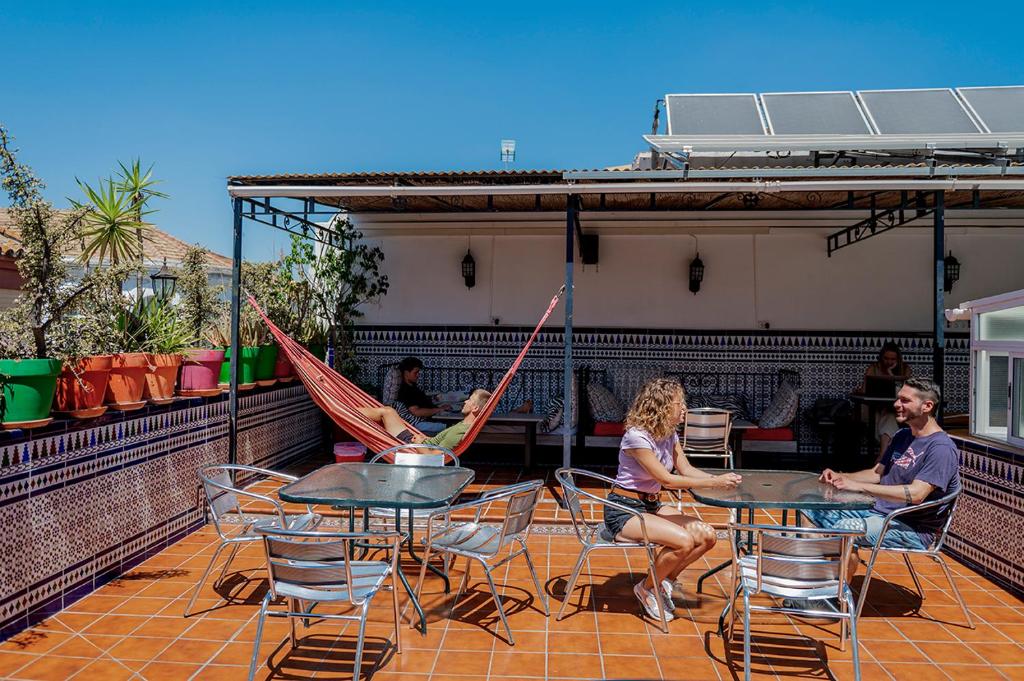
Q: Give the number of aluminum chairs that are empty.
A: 6